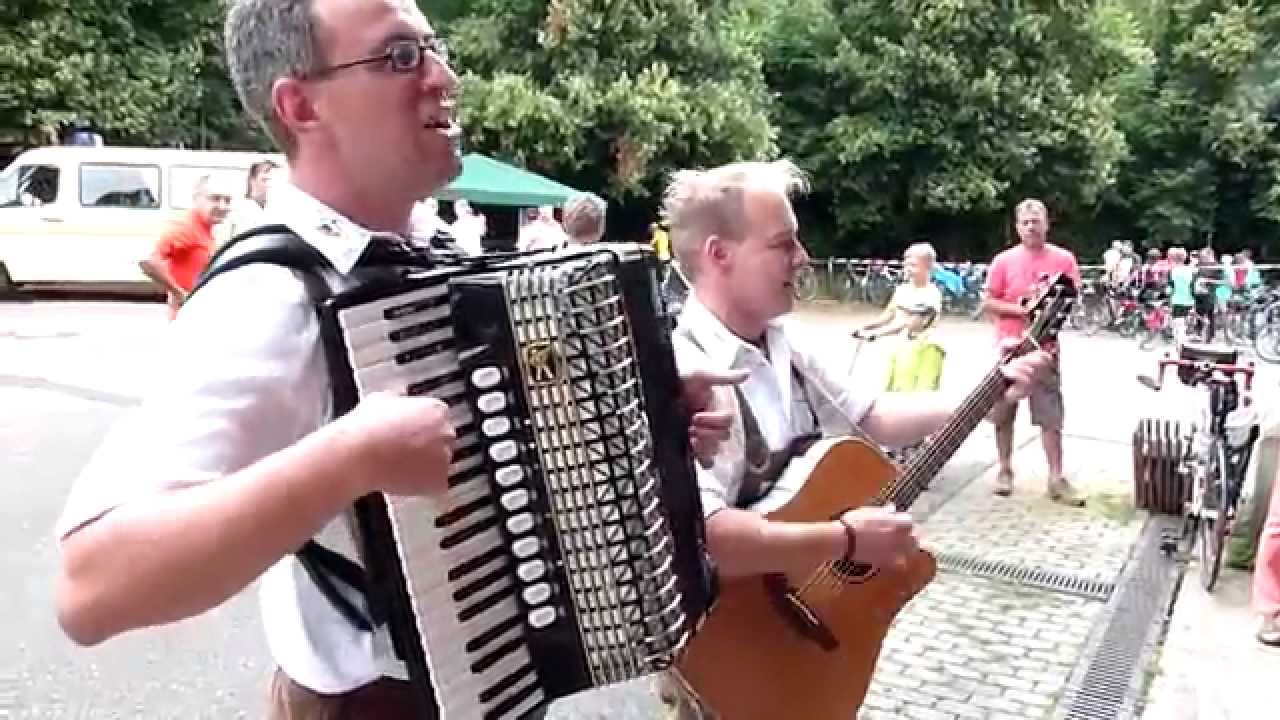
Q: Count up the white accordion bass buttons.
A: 11